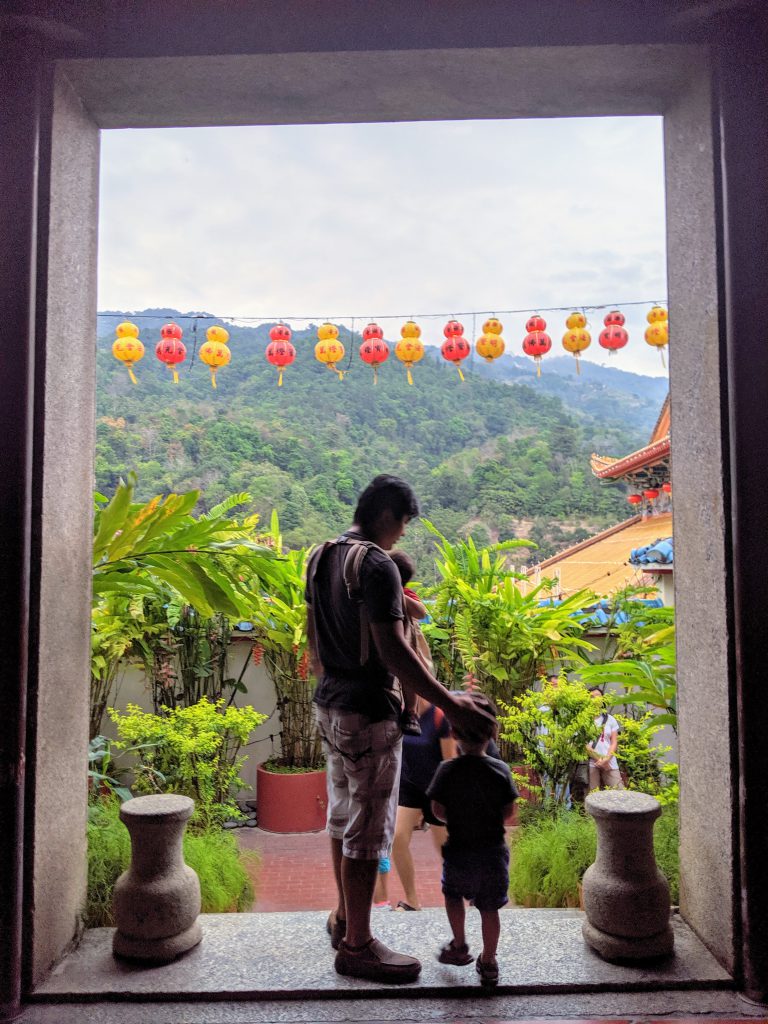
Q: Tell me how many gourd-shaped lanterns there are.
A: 13